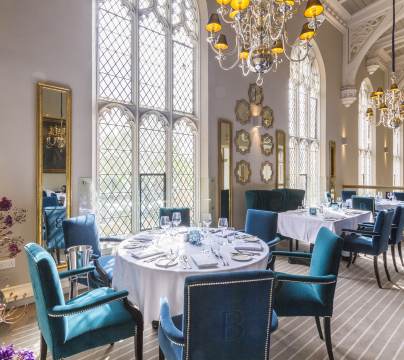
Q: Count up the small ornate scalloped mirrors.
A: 7